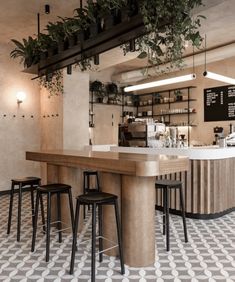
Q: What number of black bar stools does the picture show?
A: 5